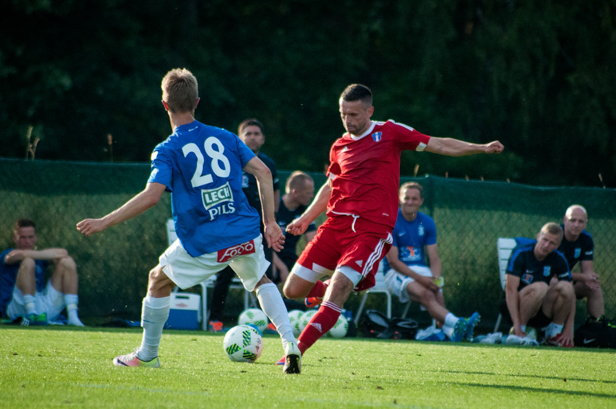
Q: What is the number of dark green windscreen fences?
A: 1